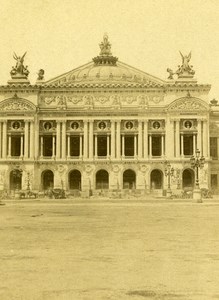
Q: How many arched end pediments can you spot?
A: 2